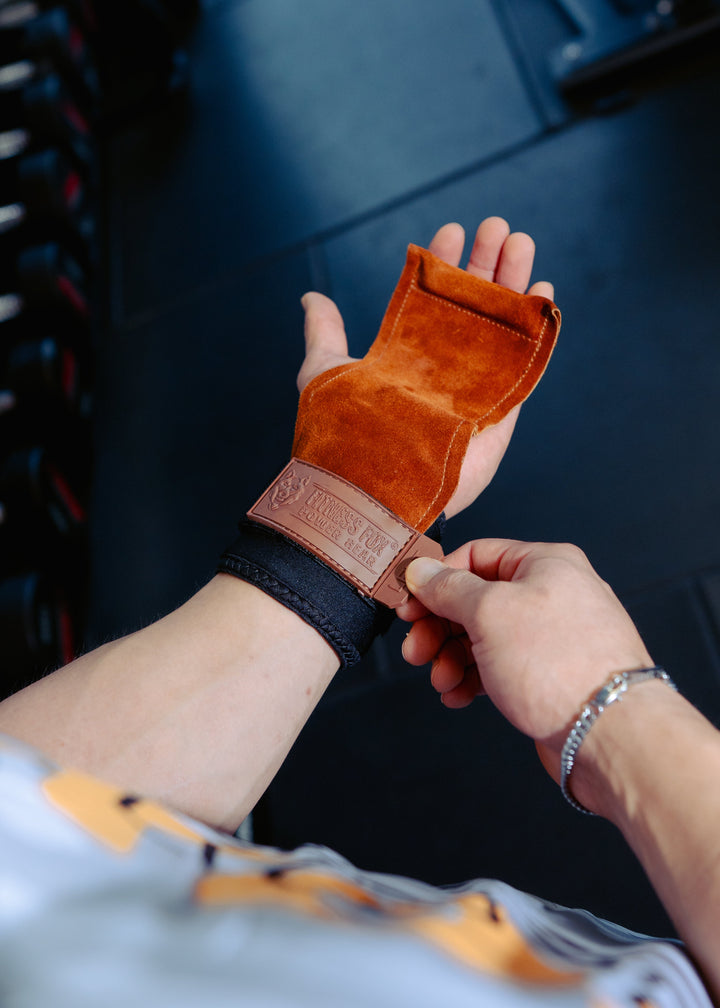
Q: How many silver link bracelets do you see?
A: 1